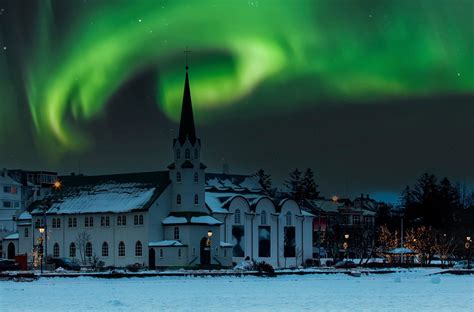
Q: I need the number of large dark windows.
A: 3